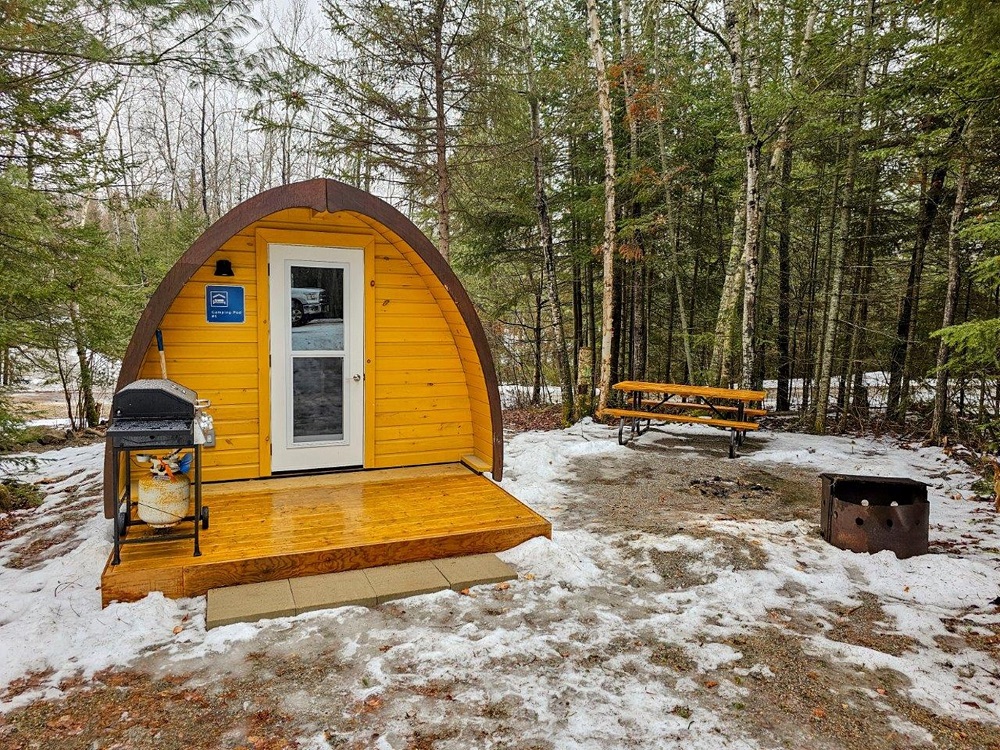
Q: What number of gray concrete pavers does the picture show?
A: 4